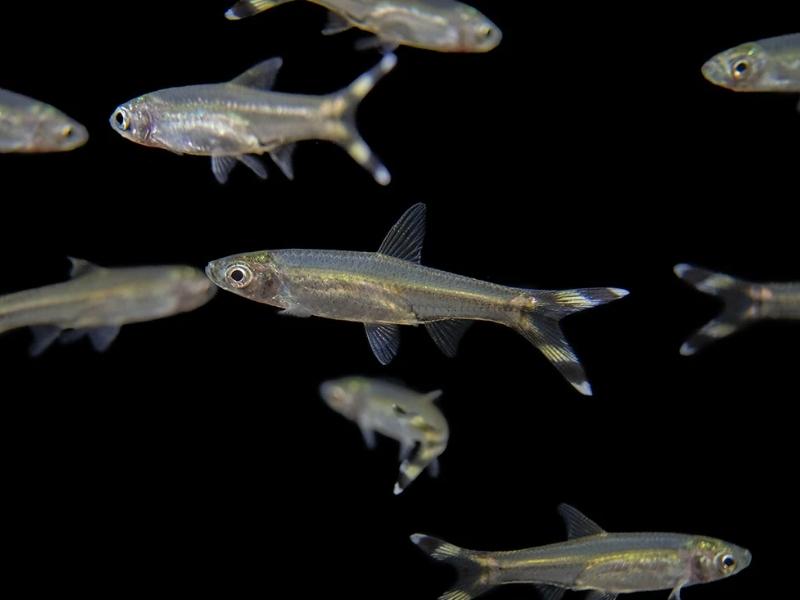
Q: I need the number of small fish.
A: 9